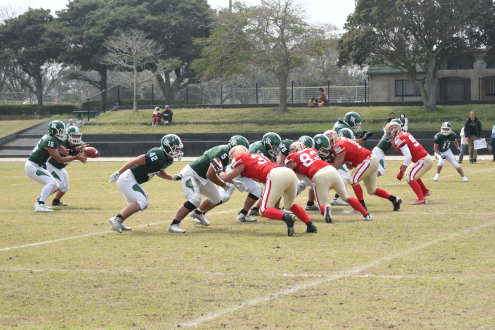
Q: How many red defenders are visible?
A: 4